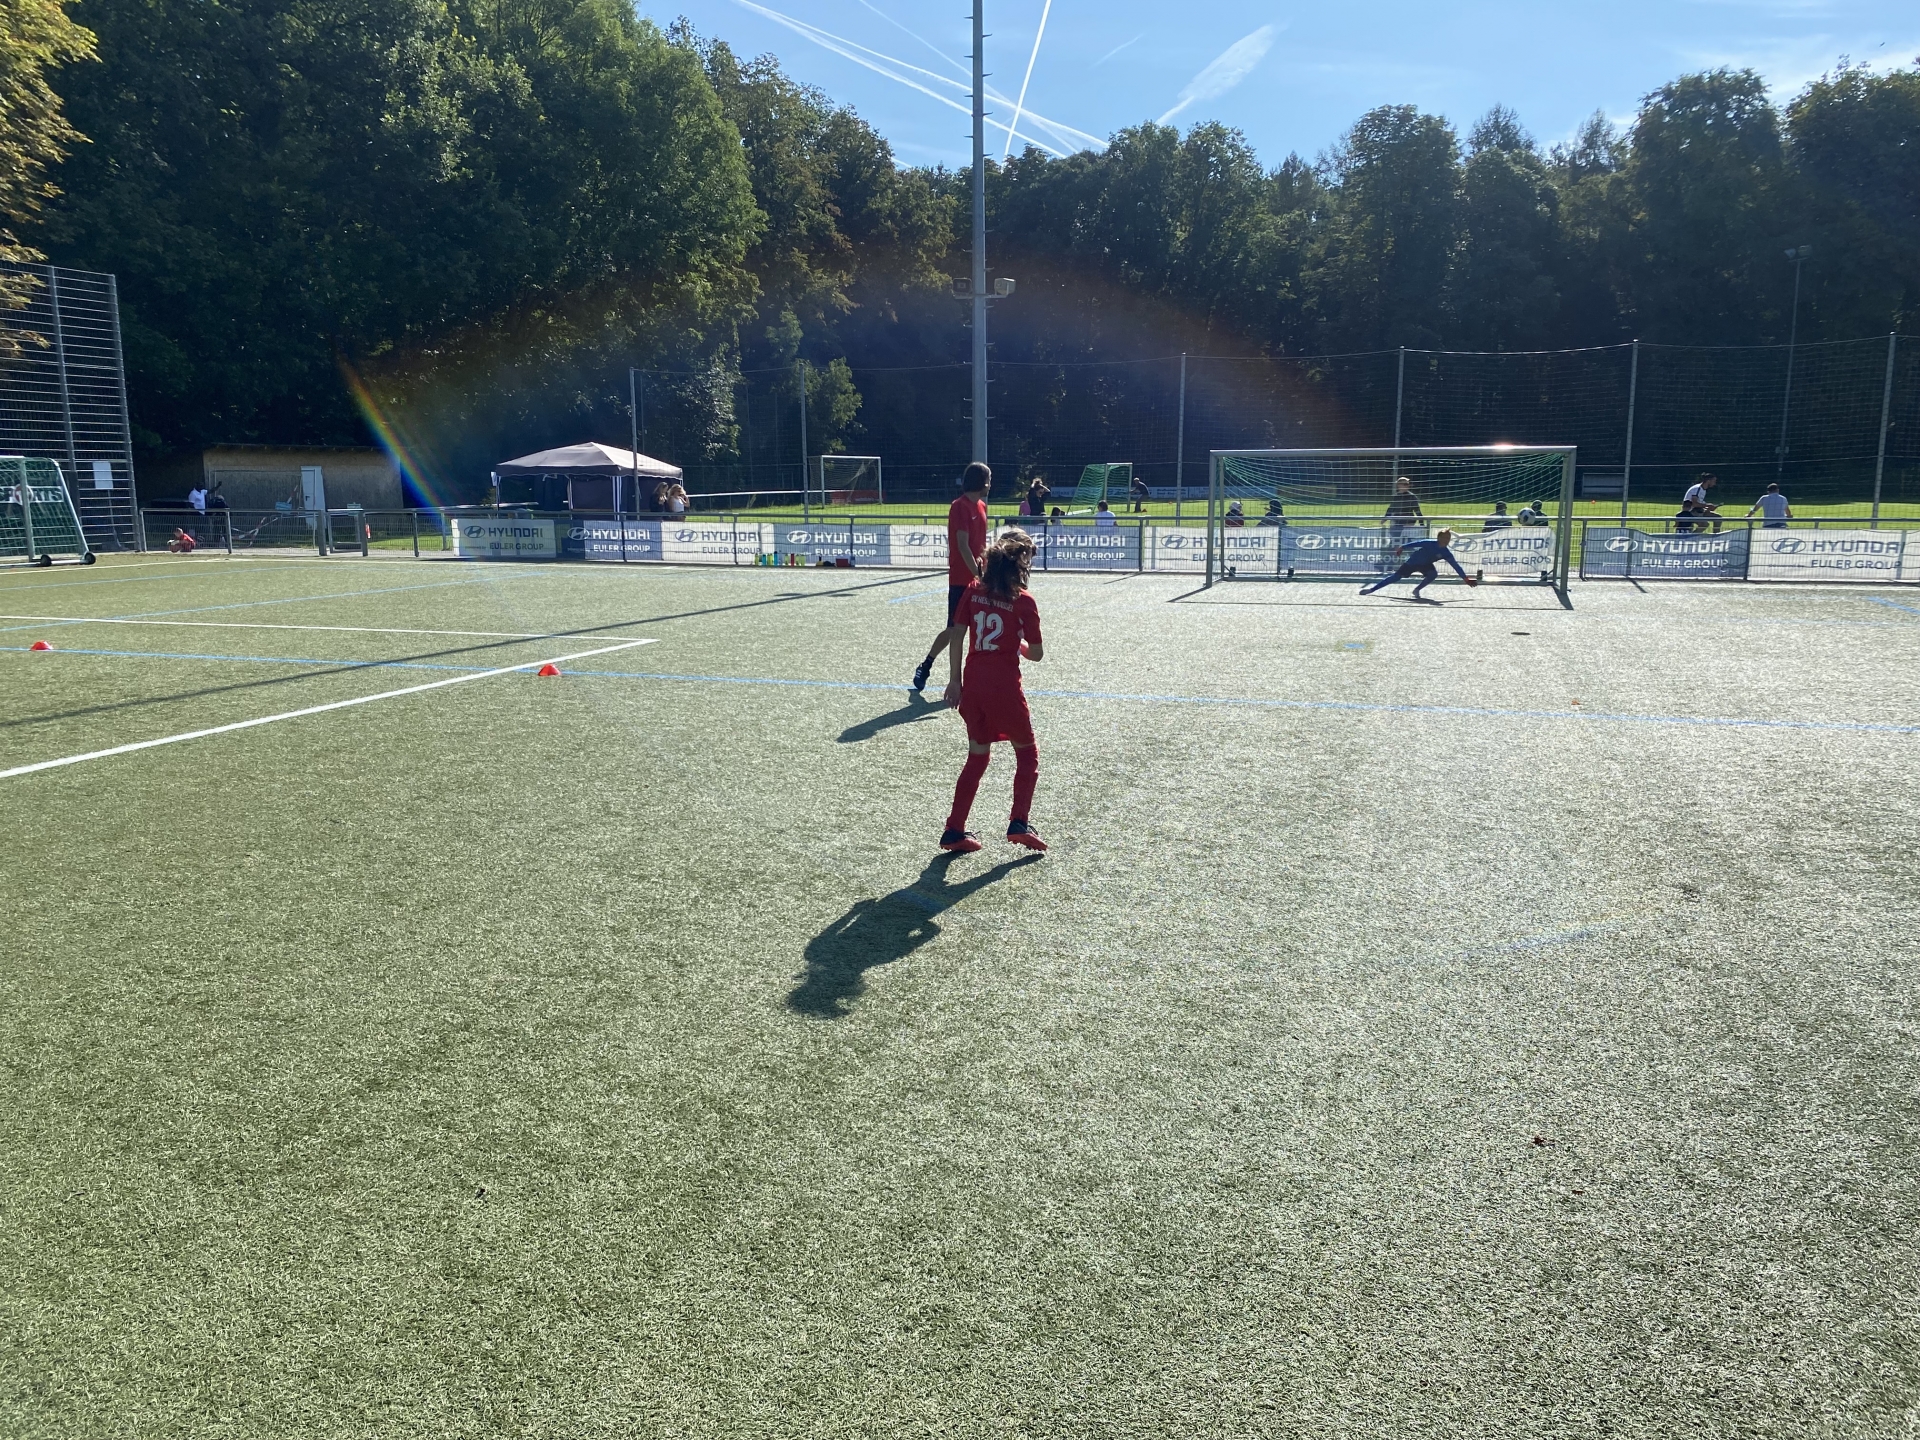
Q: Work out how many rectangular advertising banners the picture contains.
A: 11